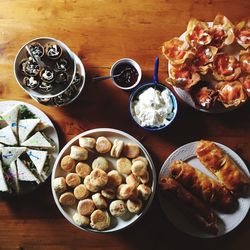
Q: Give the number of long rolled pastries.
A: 3